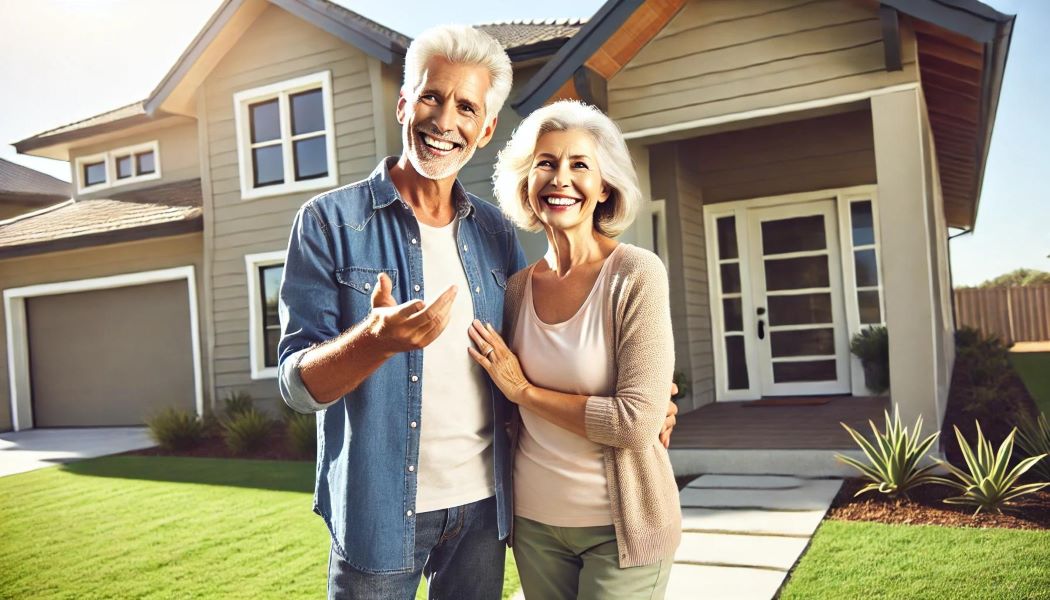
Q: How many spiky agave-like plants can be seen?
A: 2